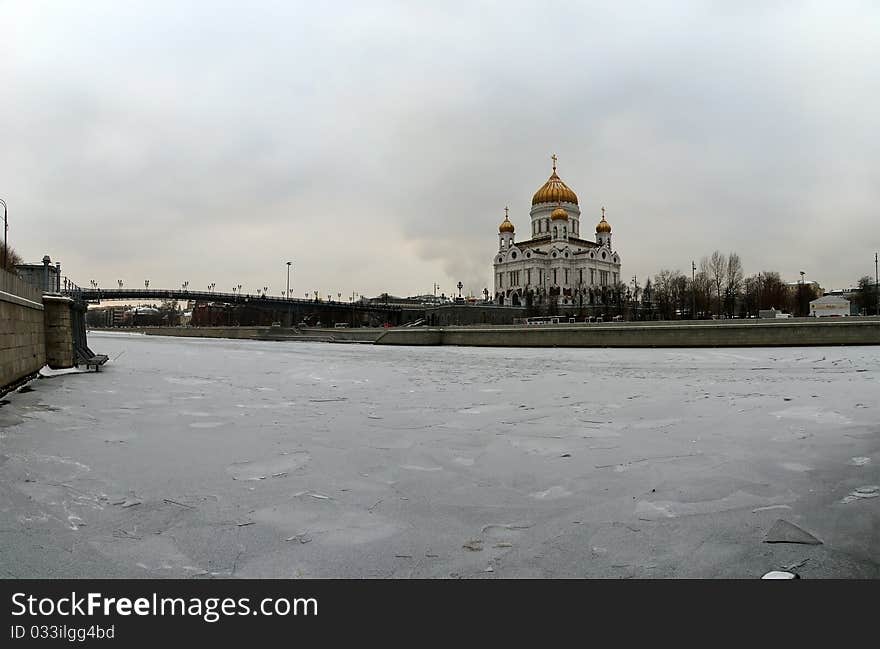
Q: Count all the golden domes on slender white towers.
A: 3